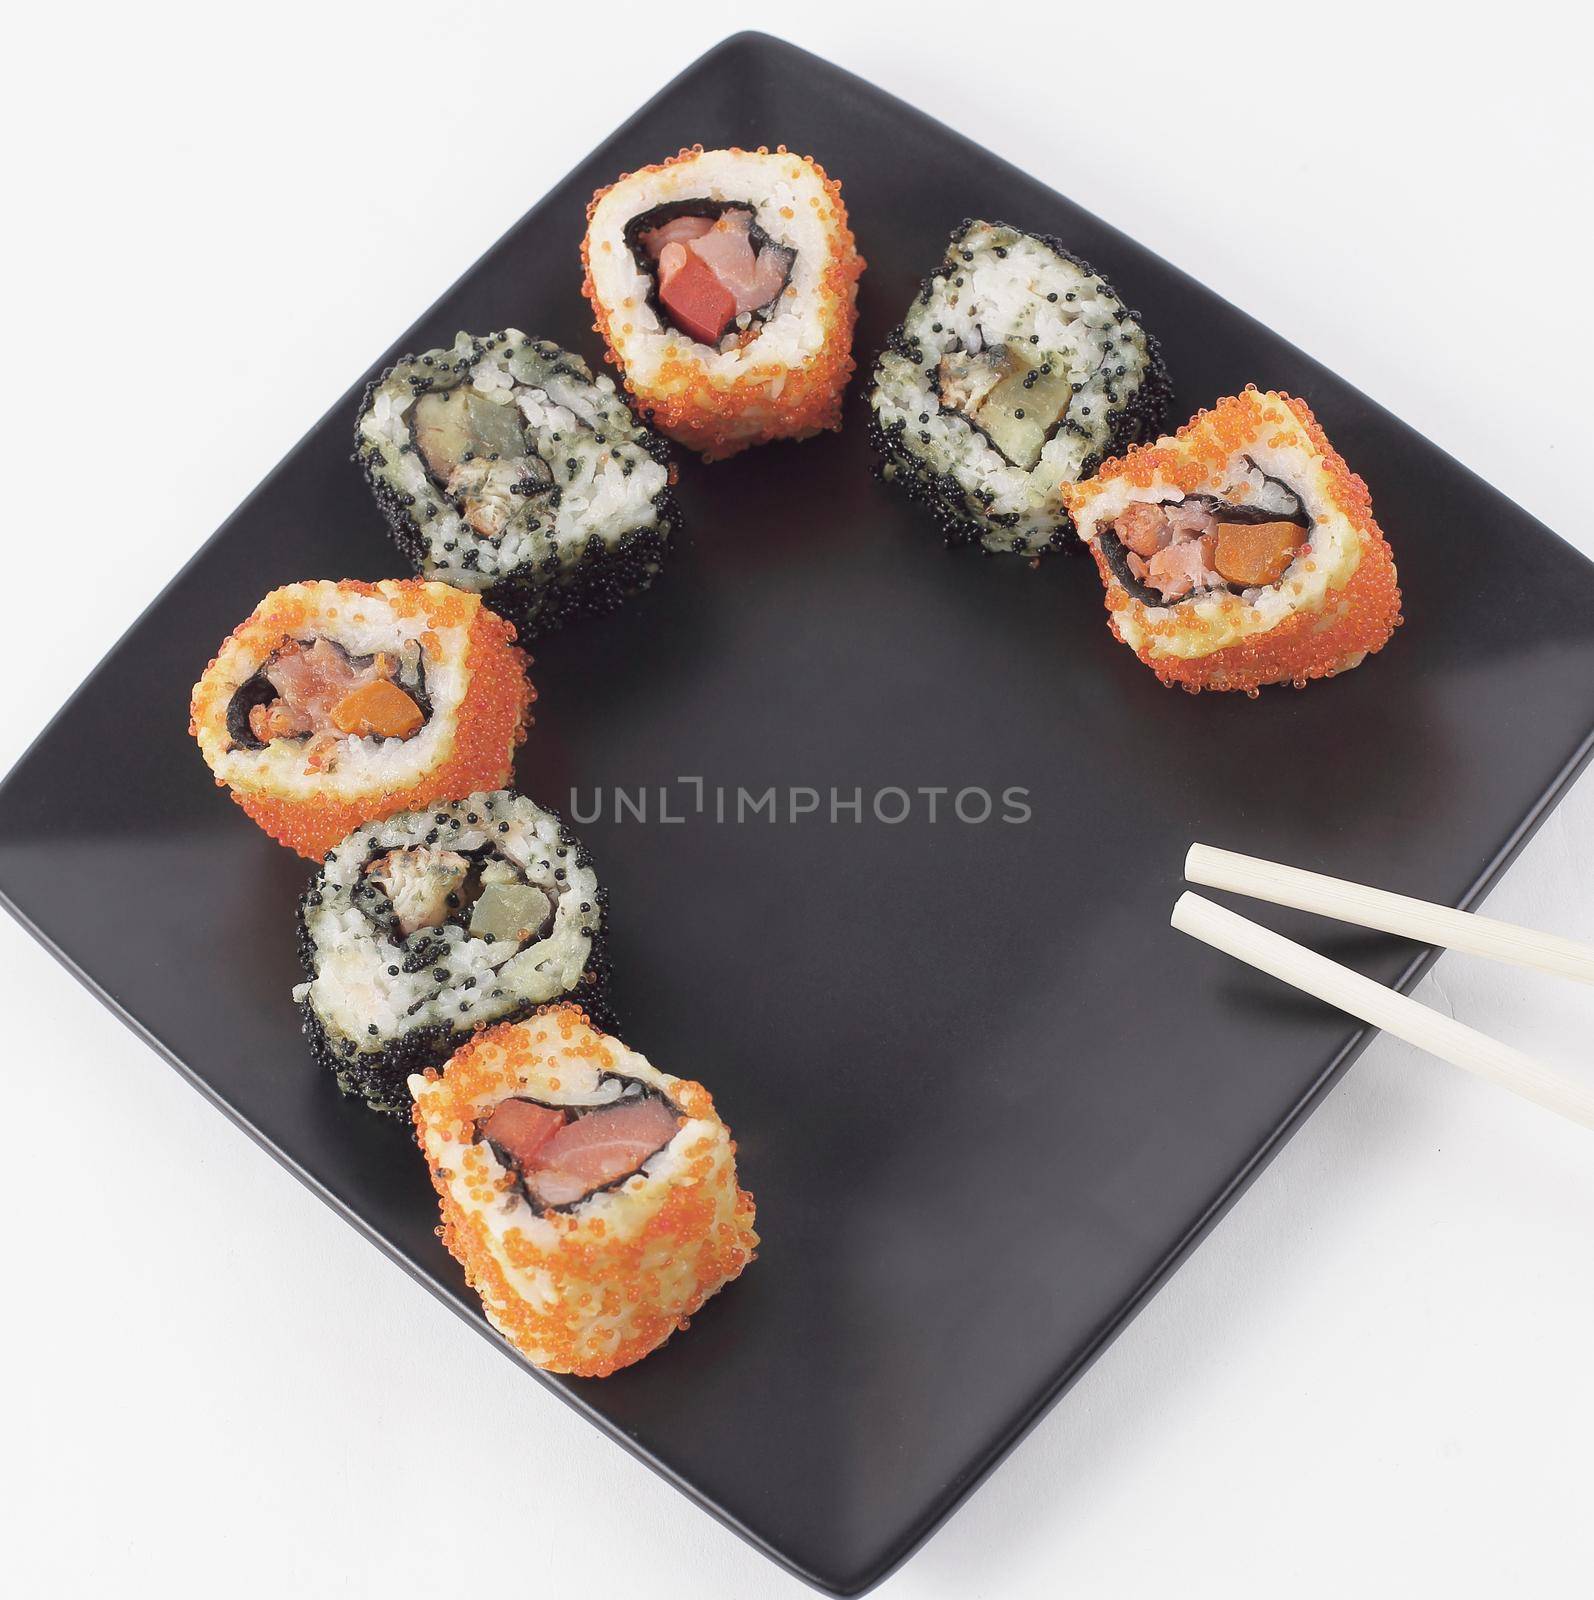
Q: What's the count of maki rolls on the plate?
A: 7